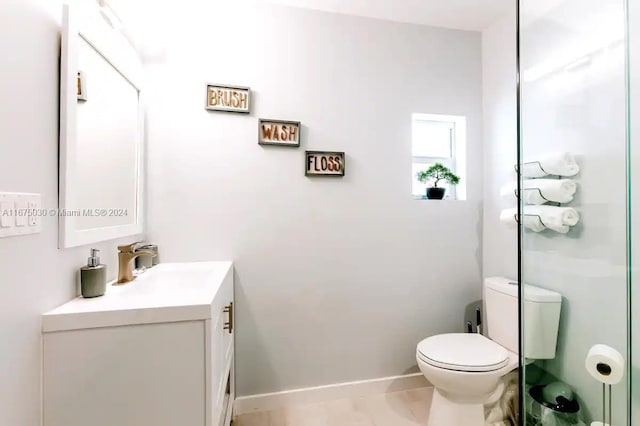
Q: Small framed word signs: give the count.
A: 3